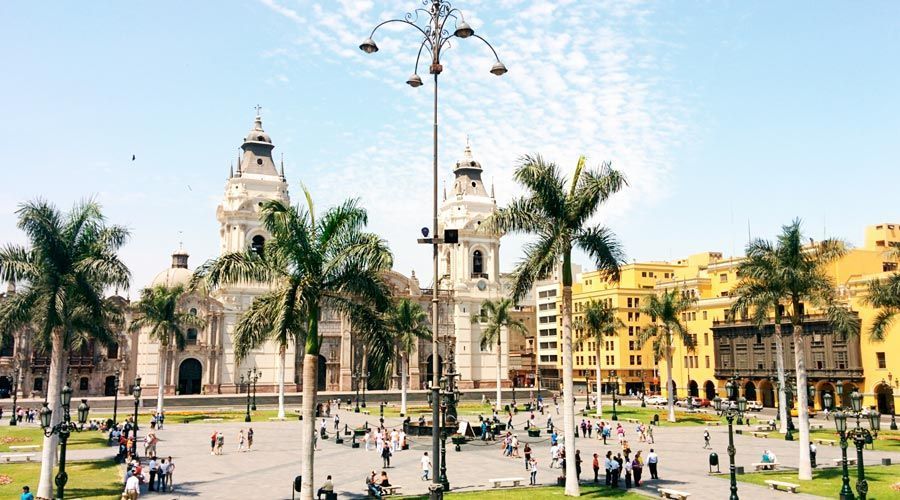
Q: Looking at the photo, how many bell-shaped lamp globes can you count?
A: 4